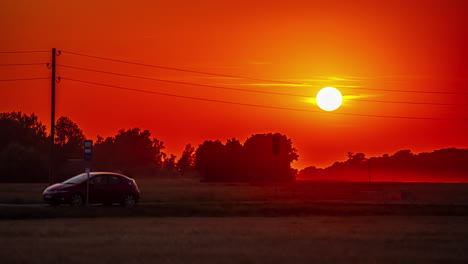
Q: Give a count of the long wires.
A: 3